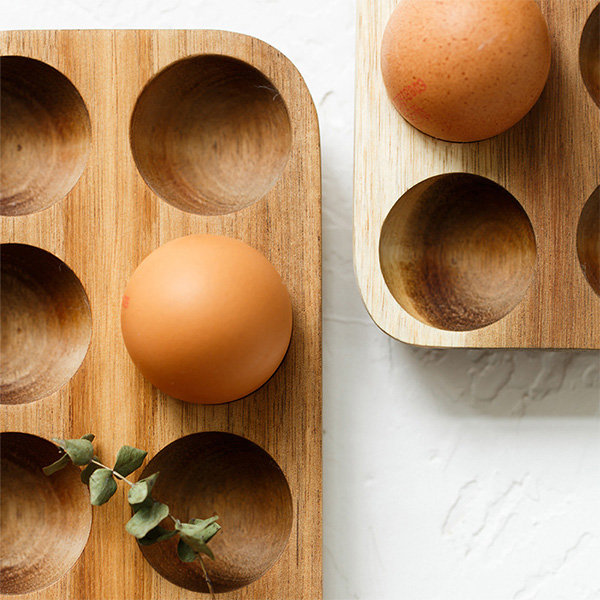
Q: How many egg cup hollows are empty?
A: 8